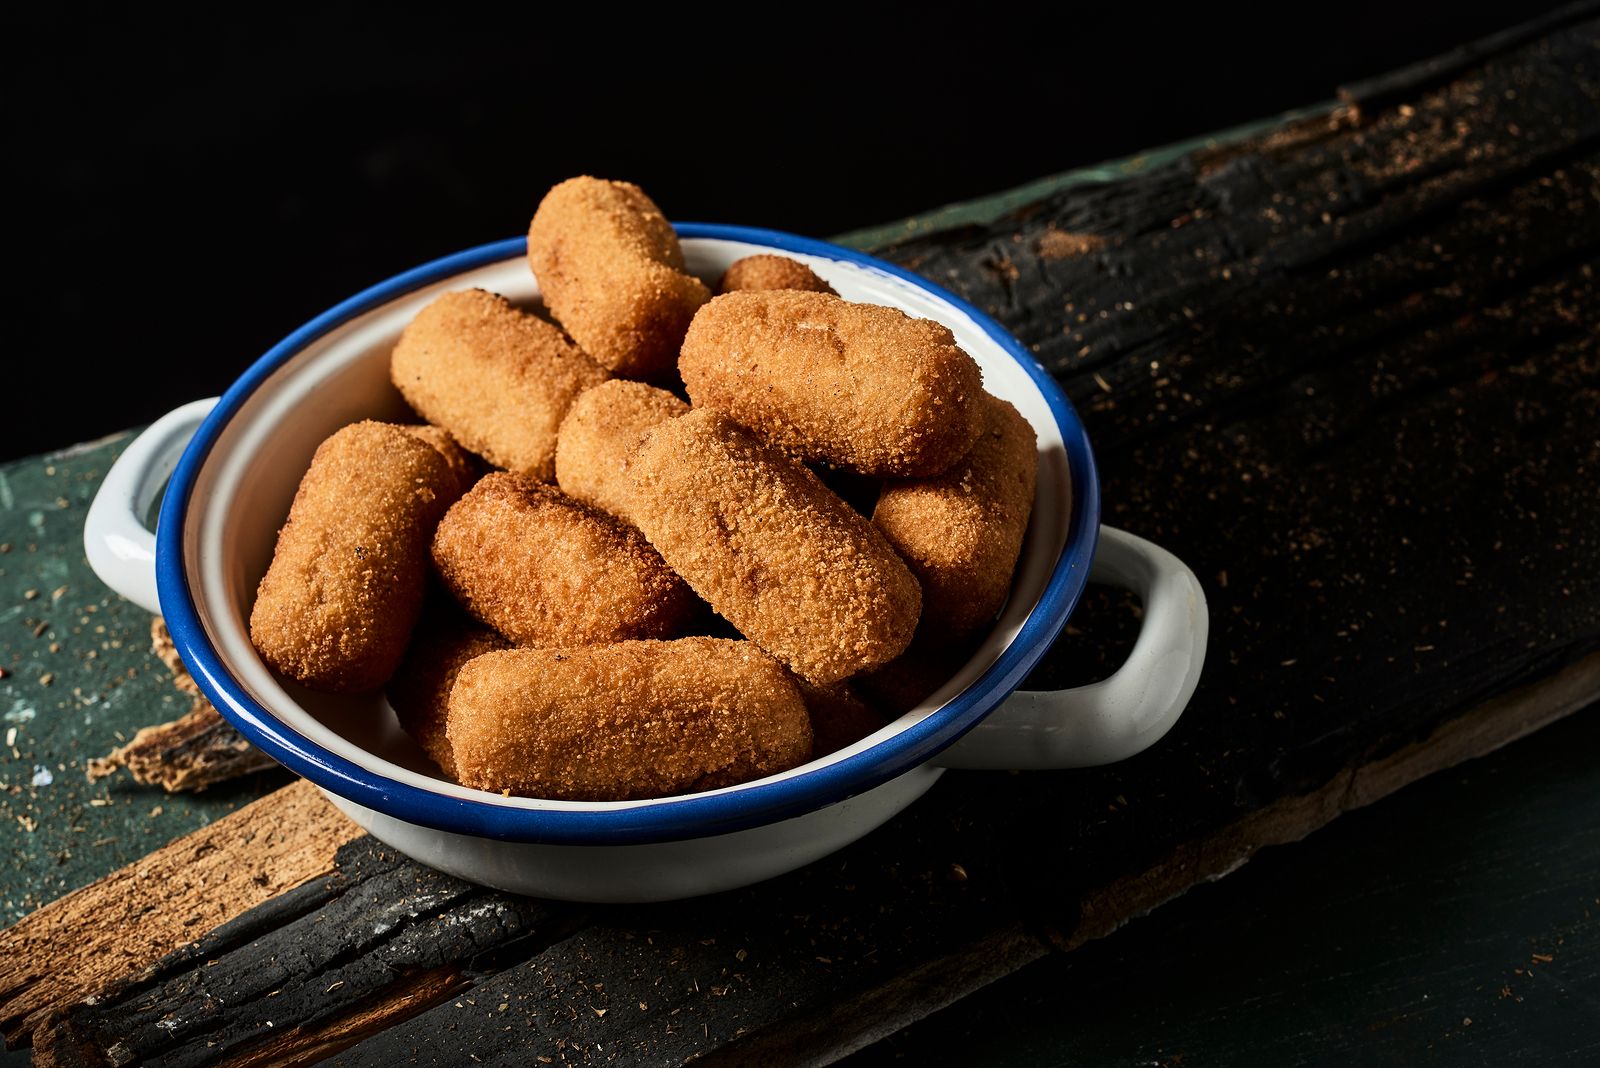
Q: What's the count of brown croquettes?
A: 13